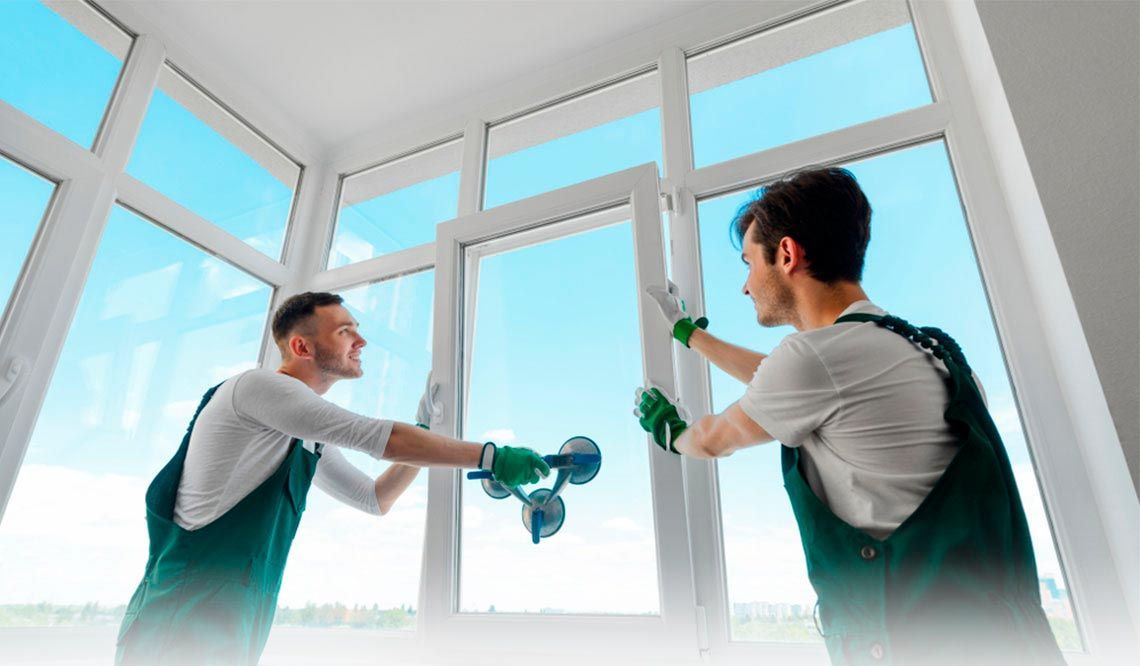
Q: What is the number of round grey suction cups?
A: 3